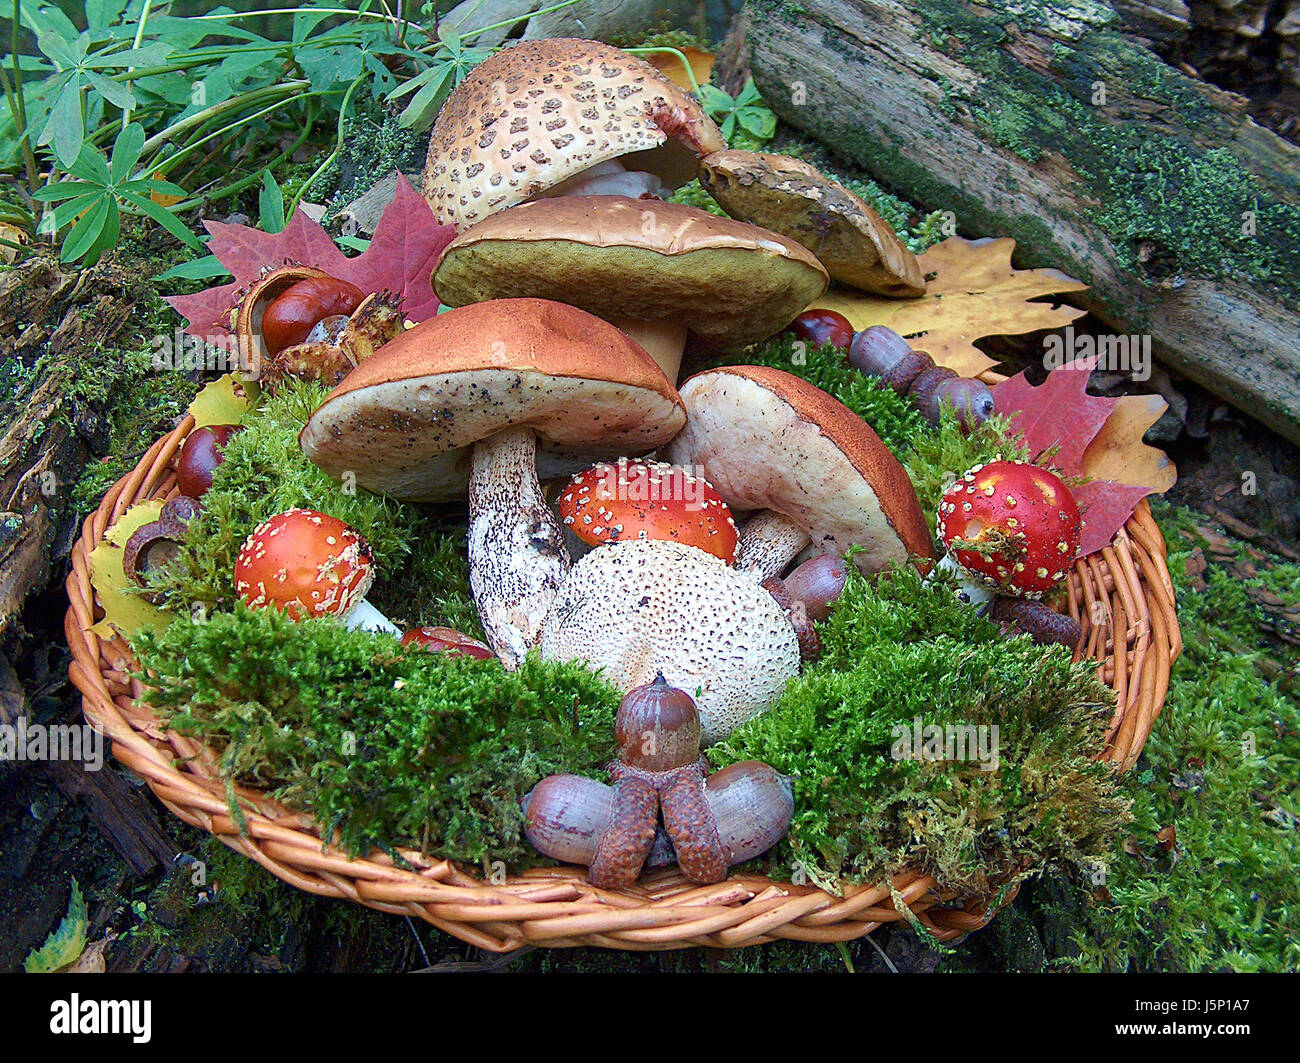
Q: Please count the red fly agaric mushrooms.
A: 3